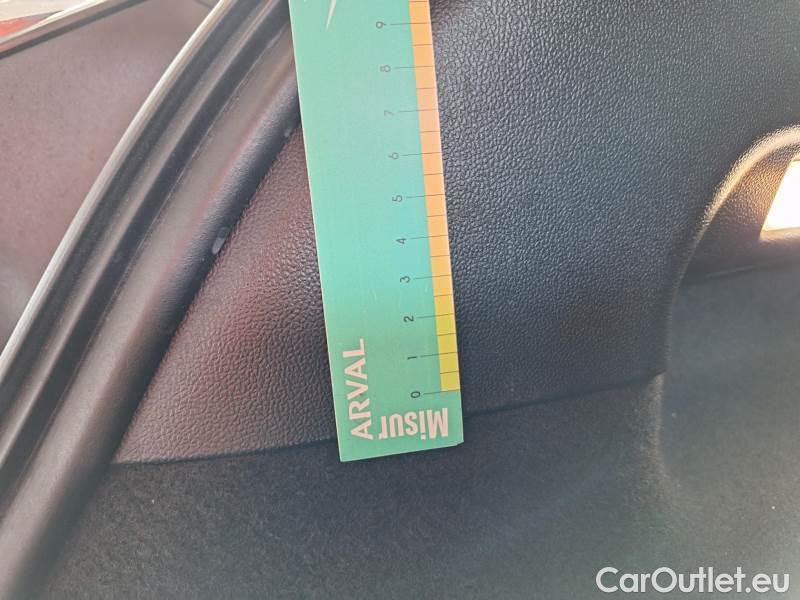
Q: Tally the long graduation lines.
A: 10